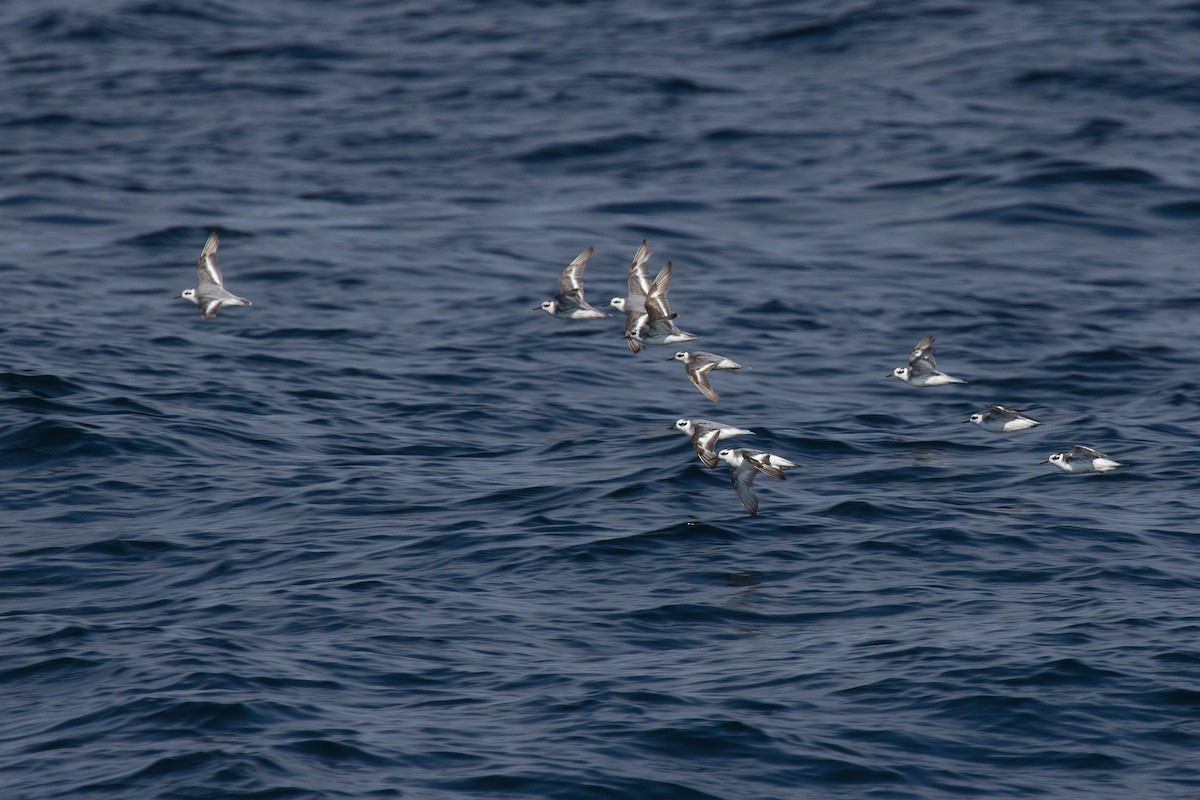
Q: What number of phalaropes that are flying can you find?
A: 10